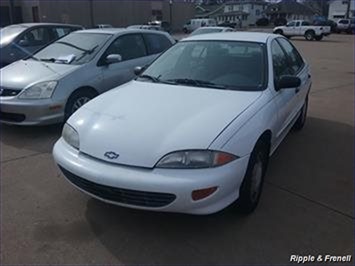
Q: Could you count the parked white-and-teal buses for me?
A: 0